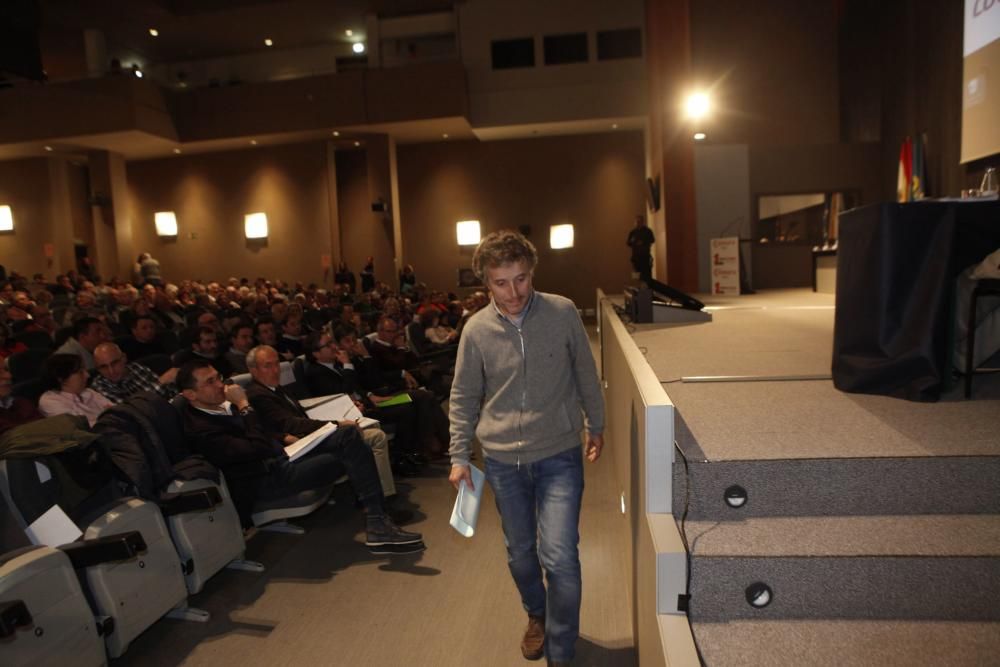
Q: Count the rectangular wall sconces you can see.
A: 5